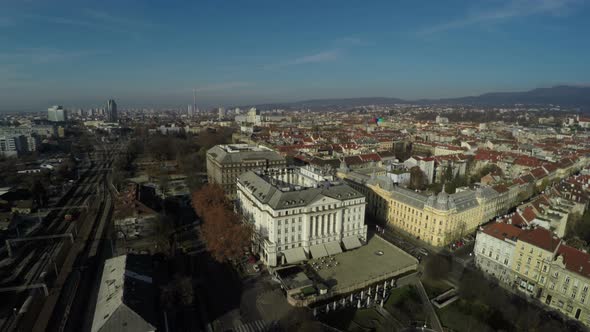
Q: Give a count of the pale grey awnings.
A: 4